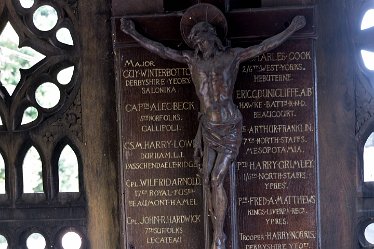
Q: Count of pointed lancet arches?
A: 4